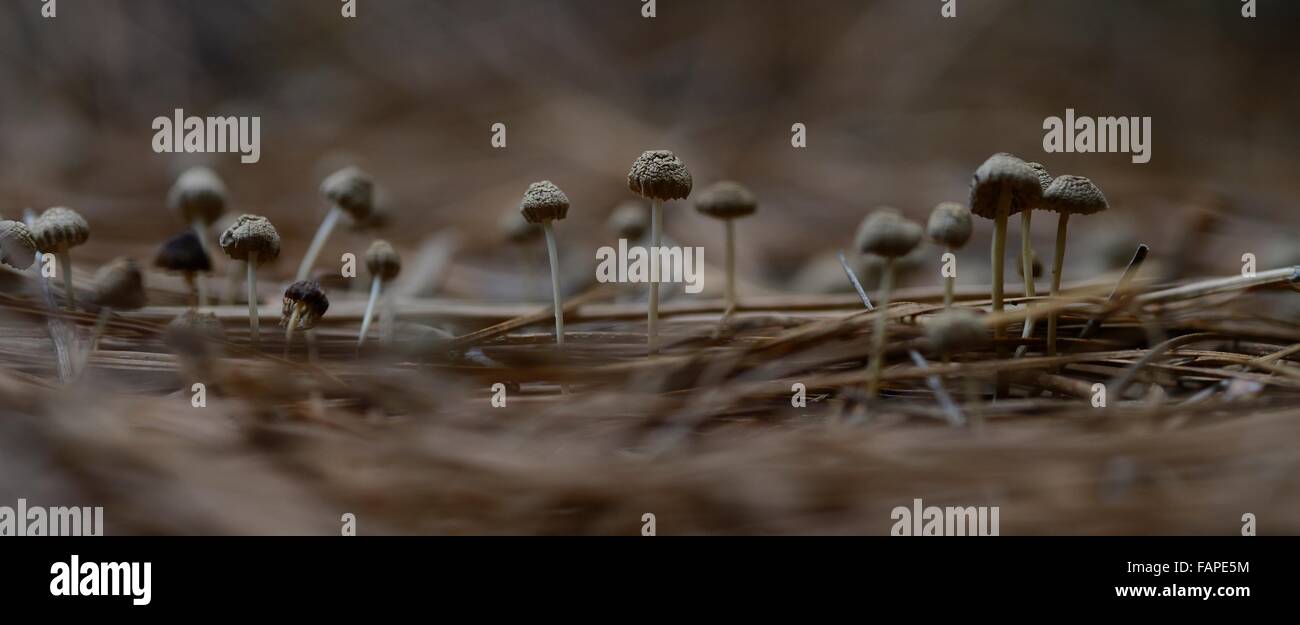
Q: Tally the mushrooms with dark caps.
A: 2